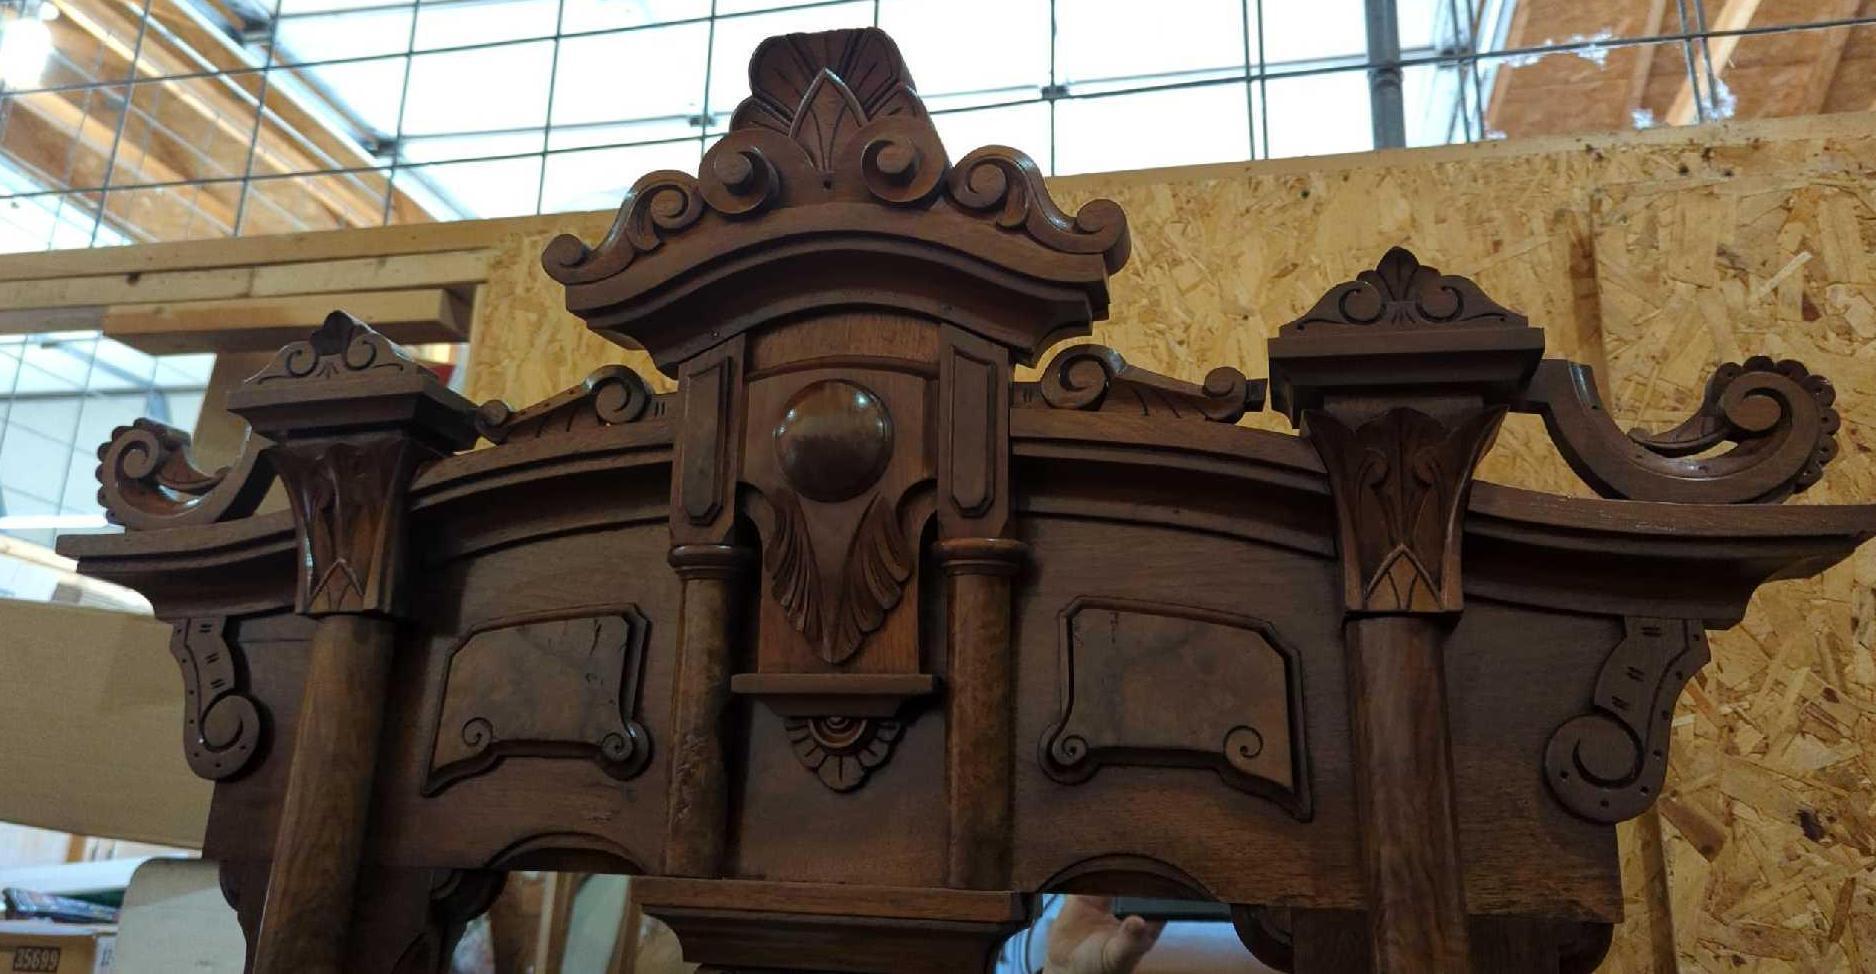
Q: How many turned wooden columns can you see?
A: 4